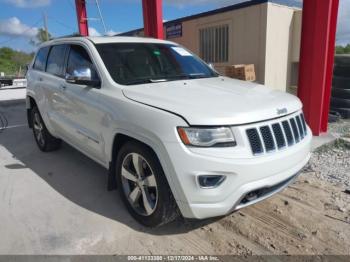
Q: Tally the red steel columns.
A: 3